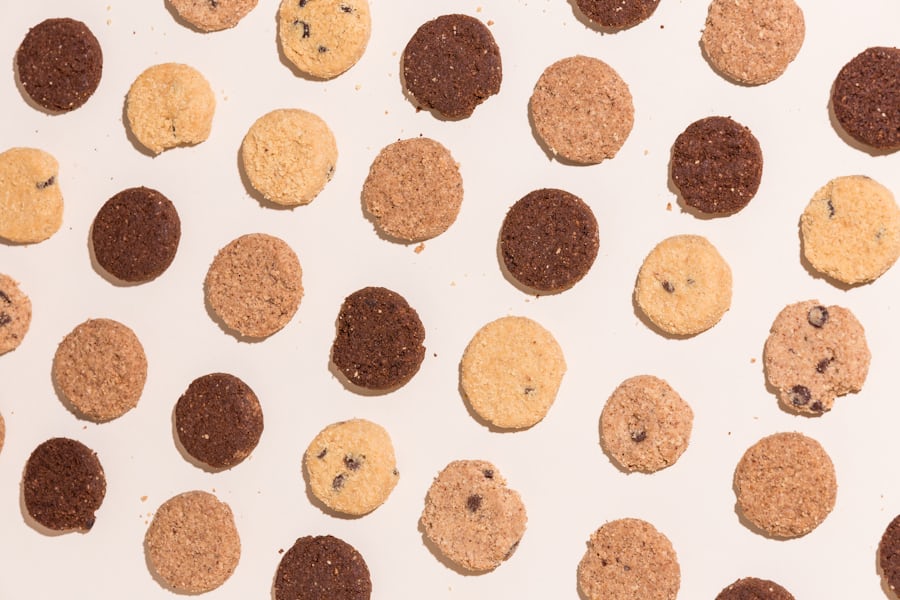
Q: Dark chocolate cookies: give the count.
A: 13